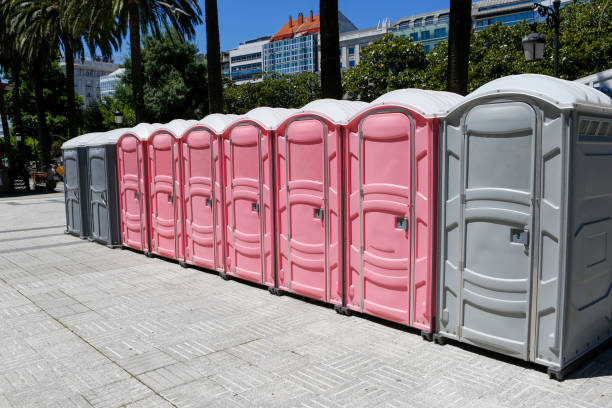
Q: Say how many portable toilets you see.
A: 9